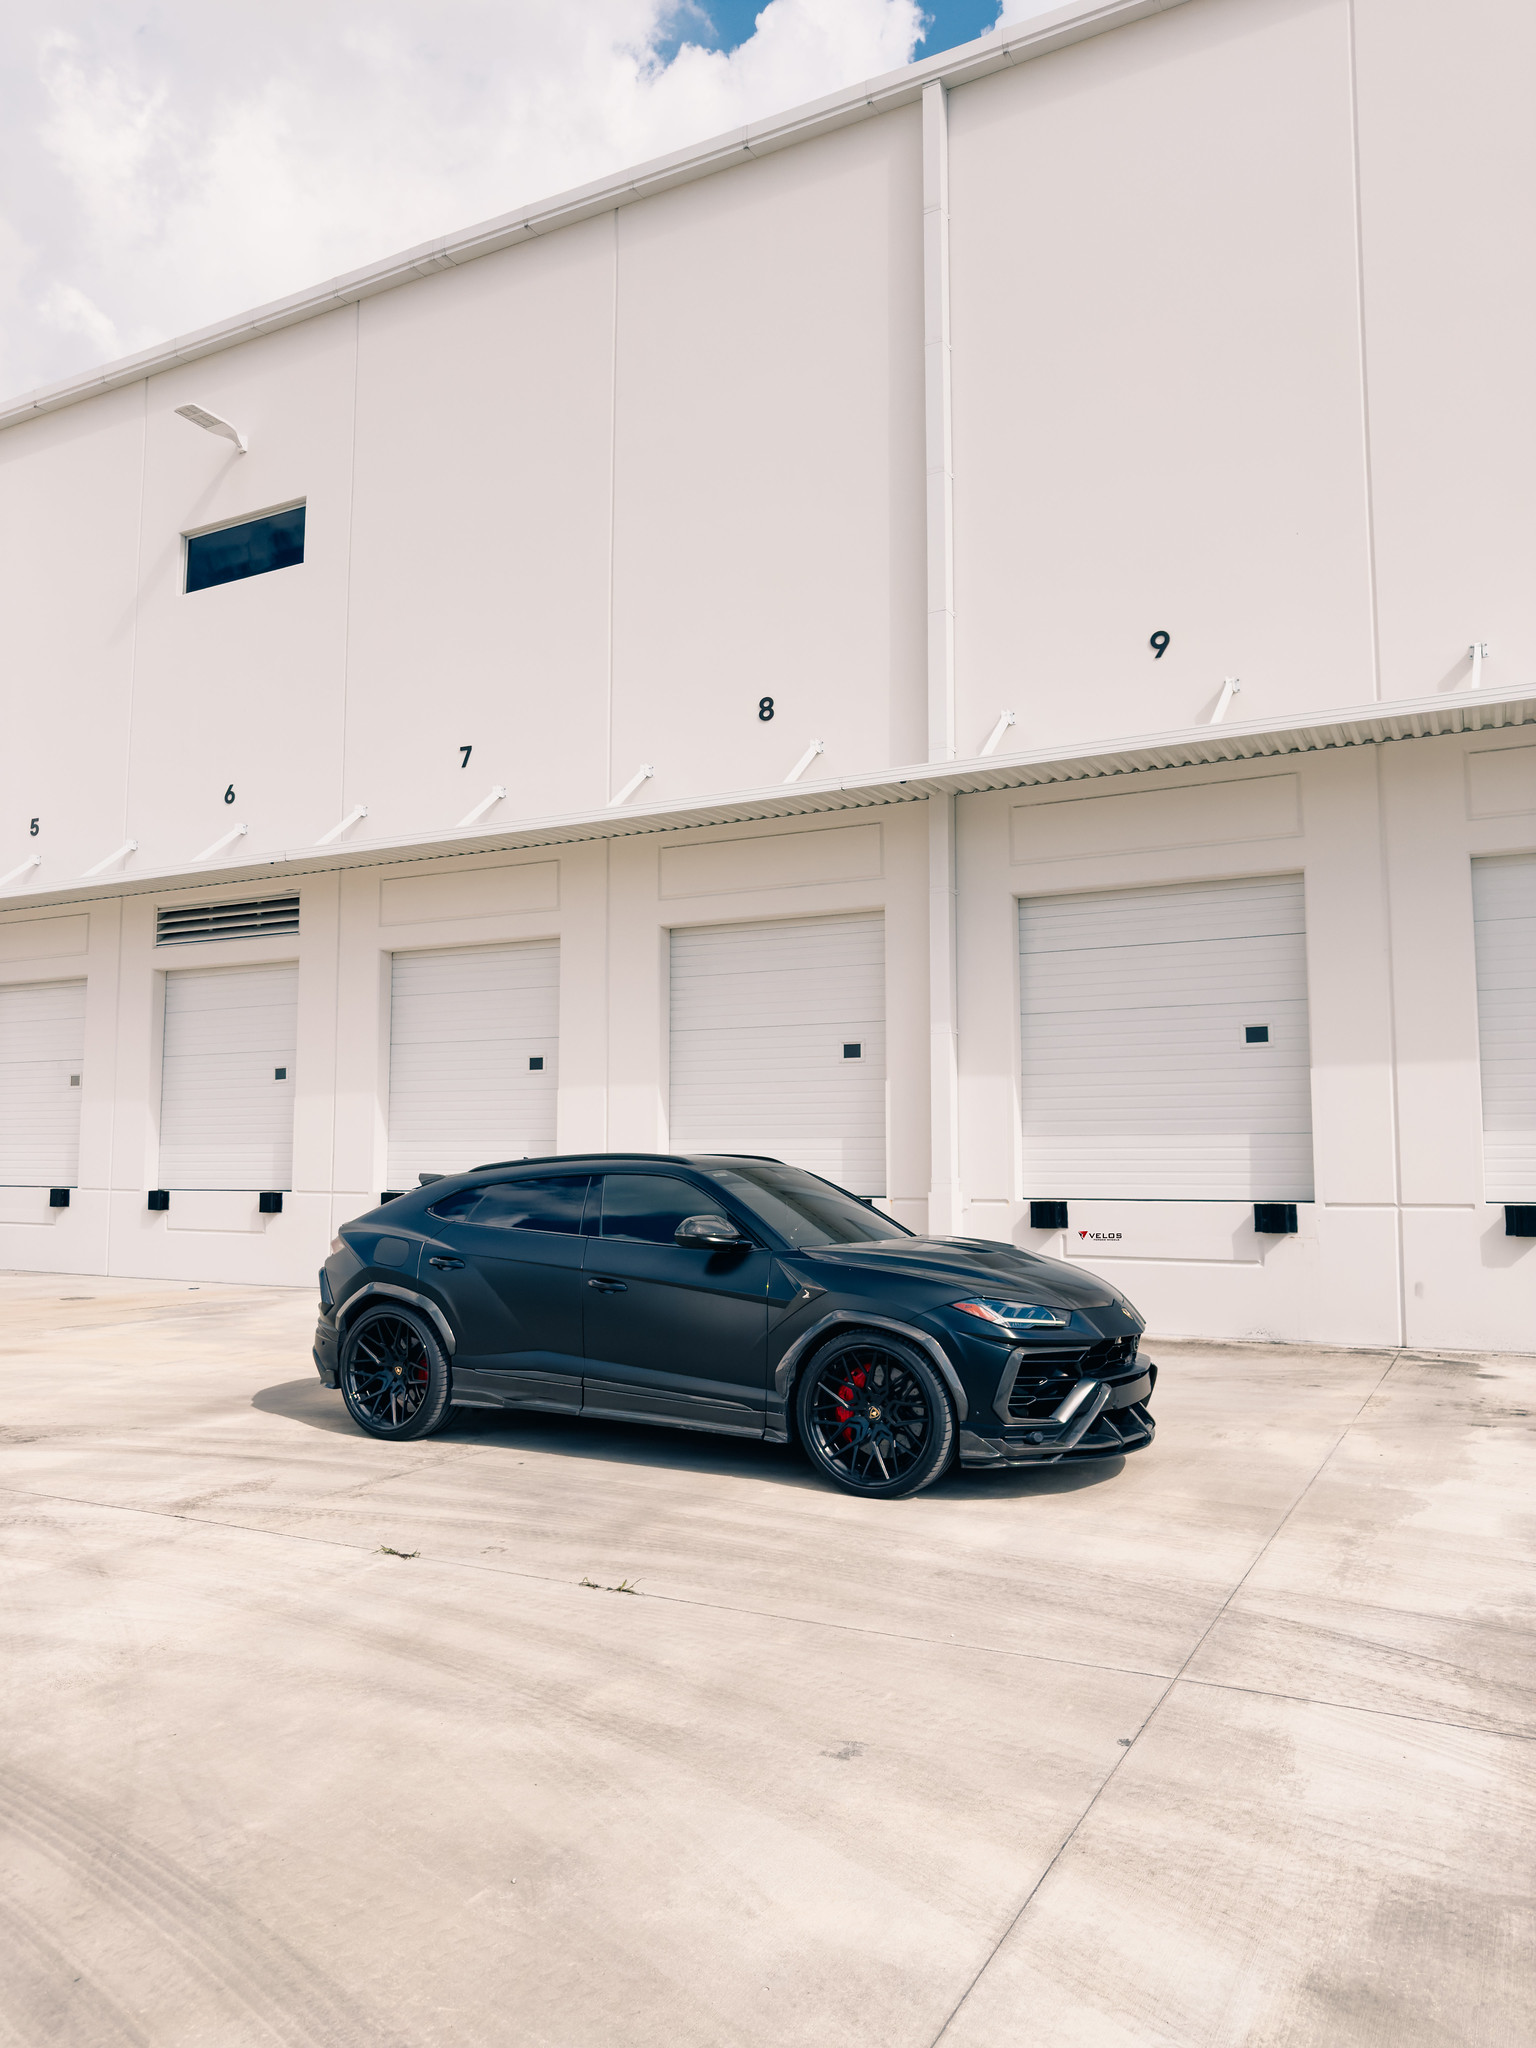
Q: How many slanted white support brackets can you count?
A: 10